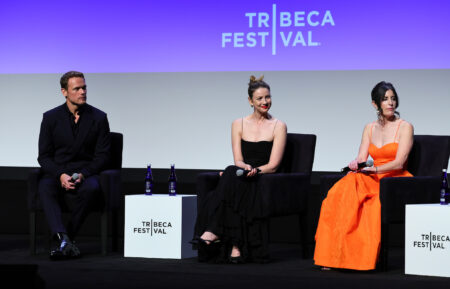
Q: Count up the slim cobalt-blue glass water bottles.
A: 3